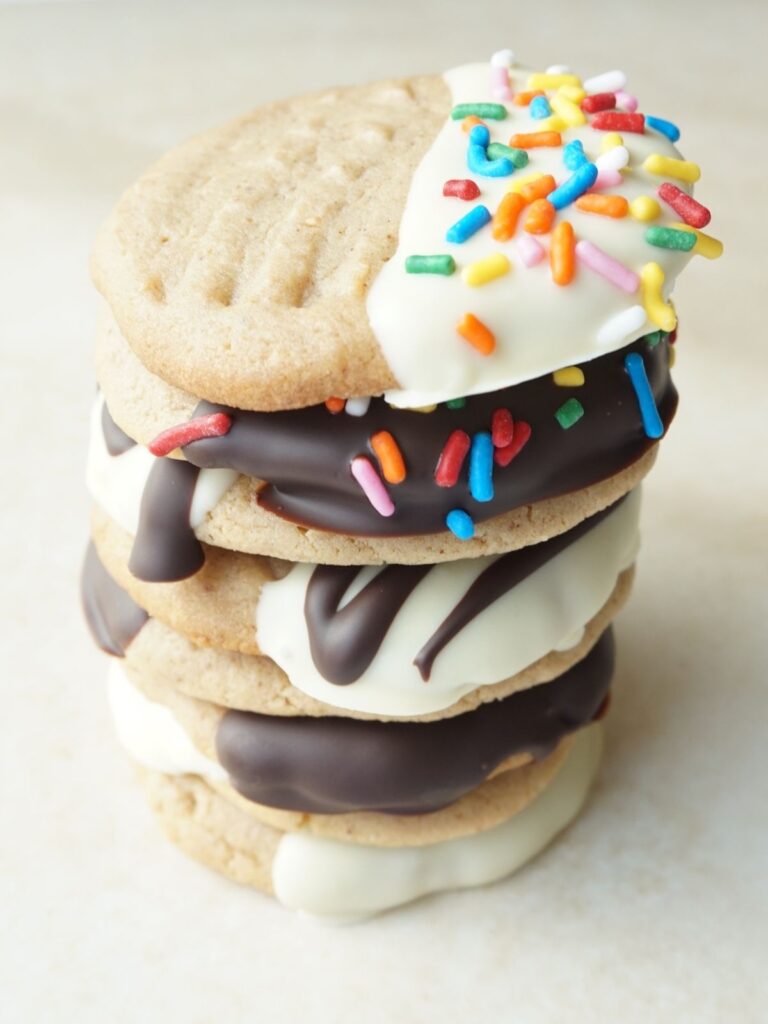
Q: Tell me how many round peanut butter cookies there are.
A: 8